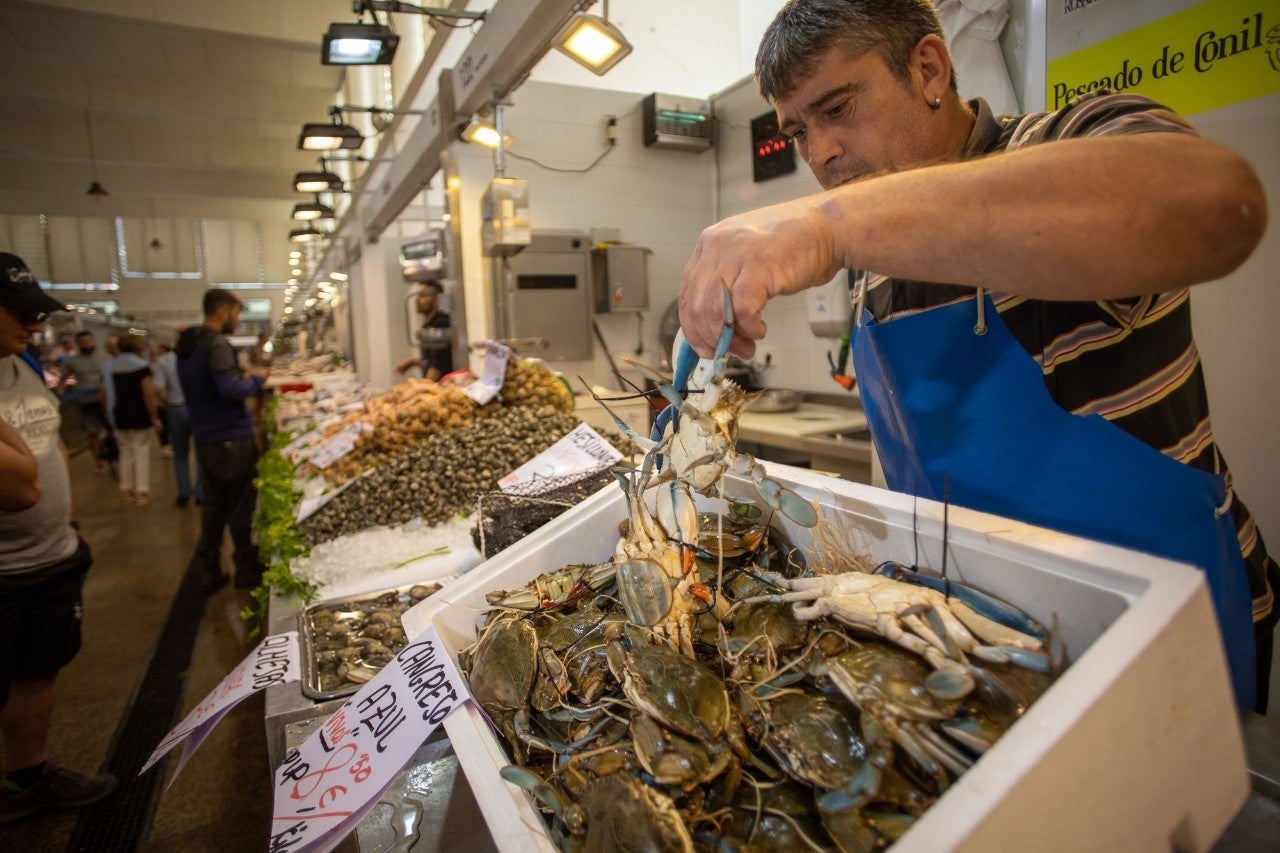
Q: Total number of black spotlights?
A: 5